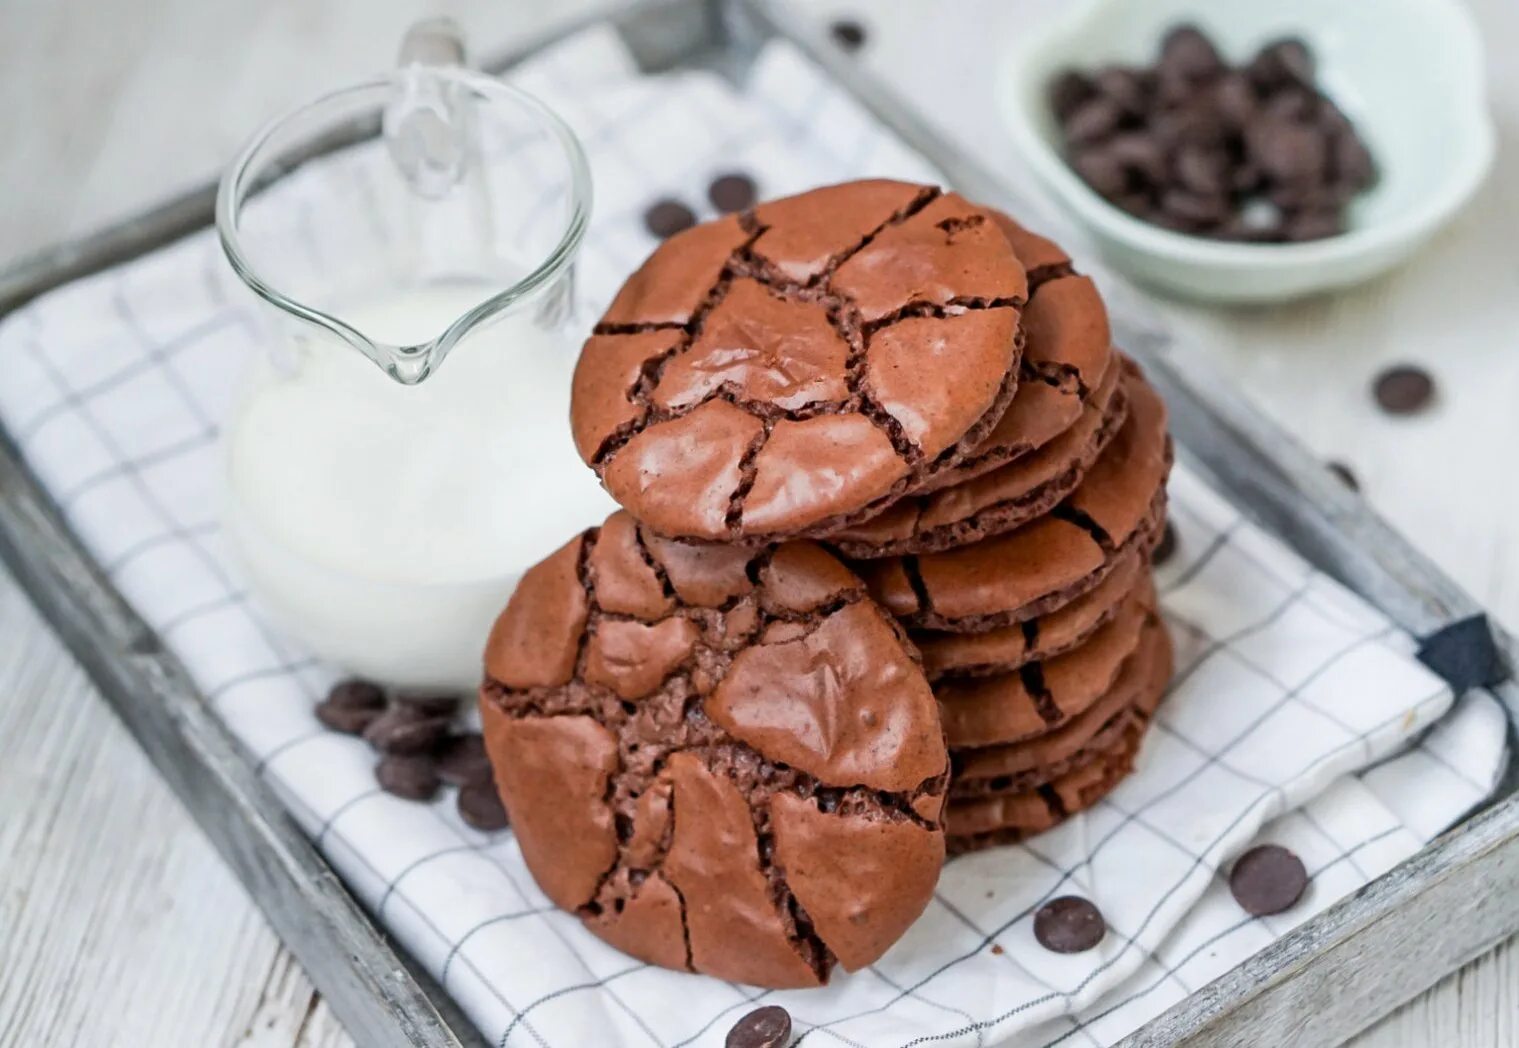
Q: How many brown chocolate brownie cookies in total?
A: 9